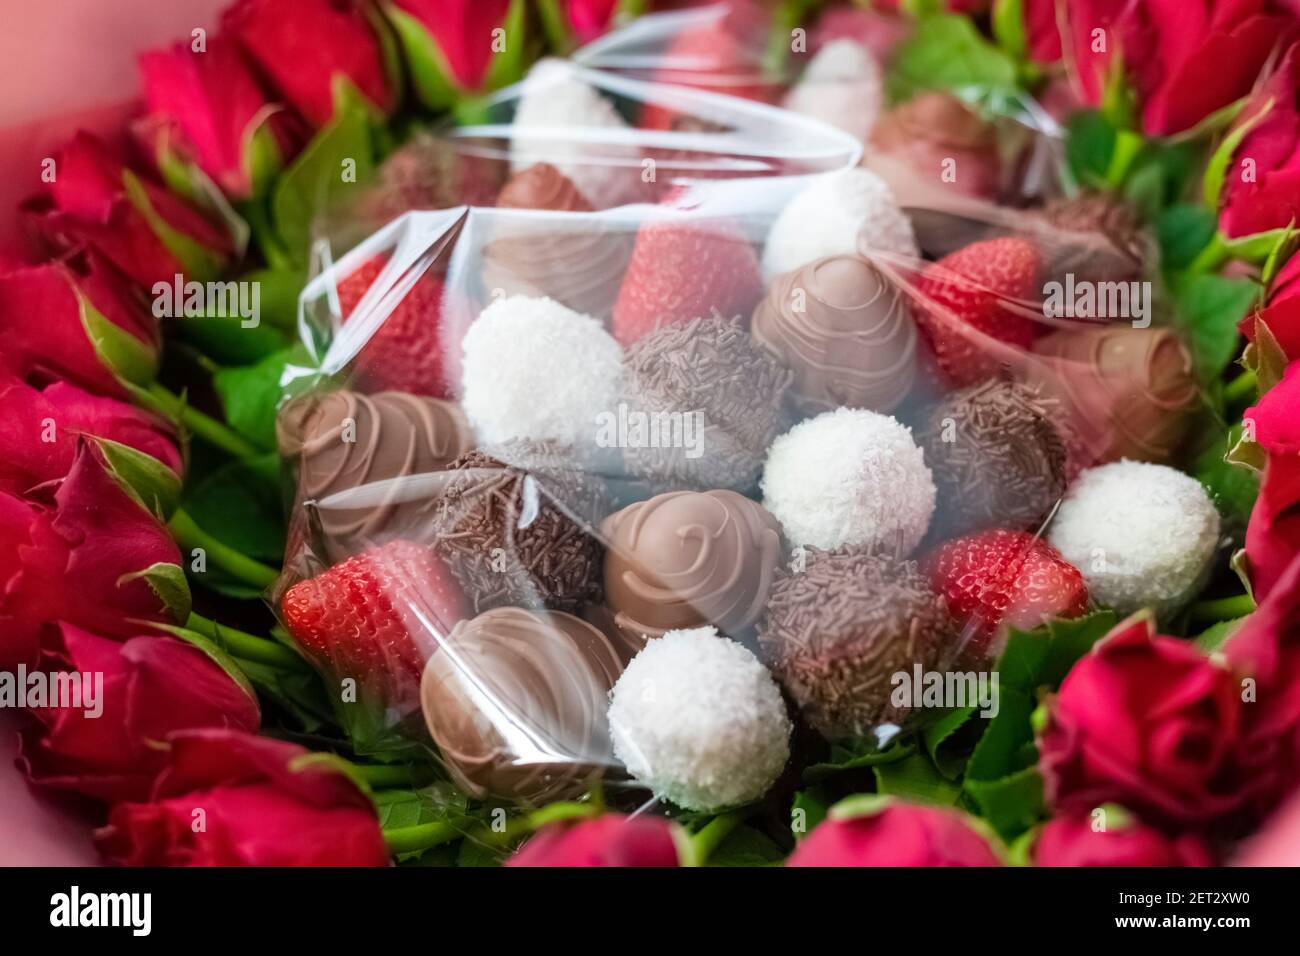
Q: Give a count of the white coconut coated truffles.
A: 7